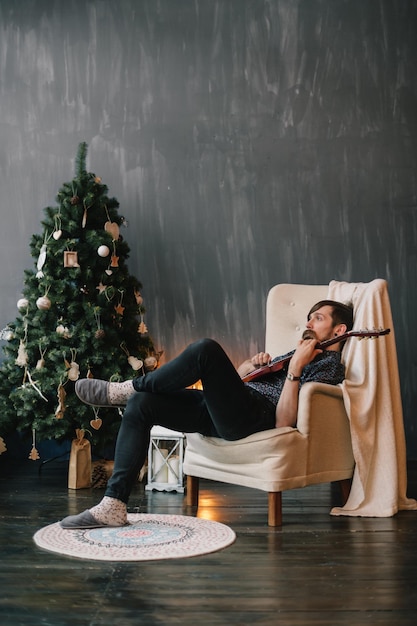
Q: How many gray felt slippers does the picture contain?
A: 2